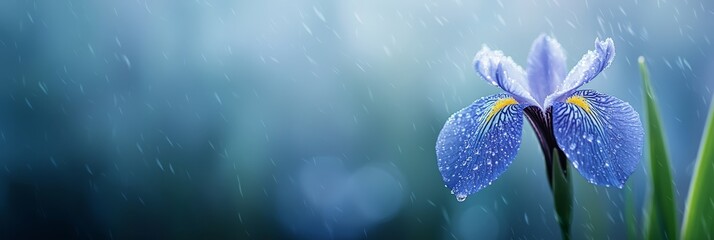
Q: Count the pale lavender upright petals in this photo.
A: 3